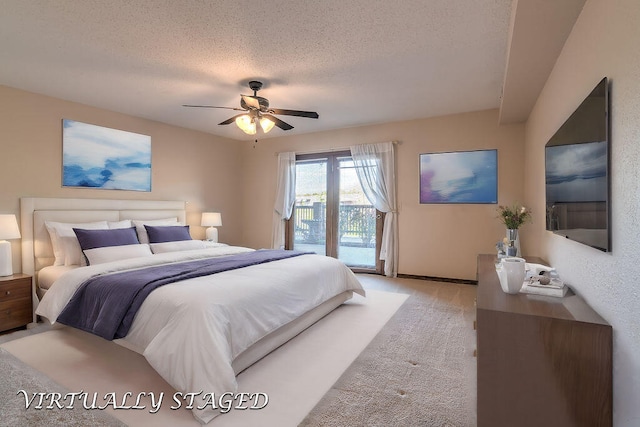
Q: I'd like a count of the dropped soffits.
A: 1